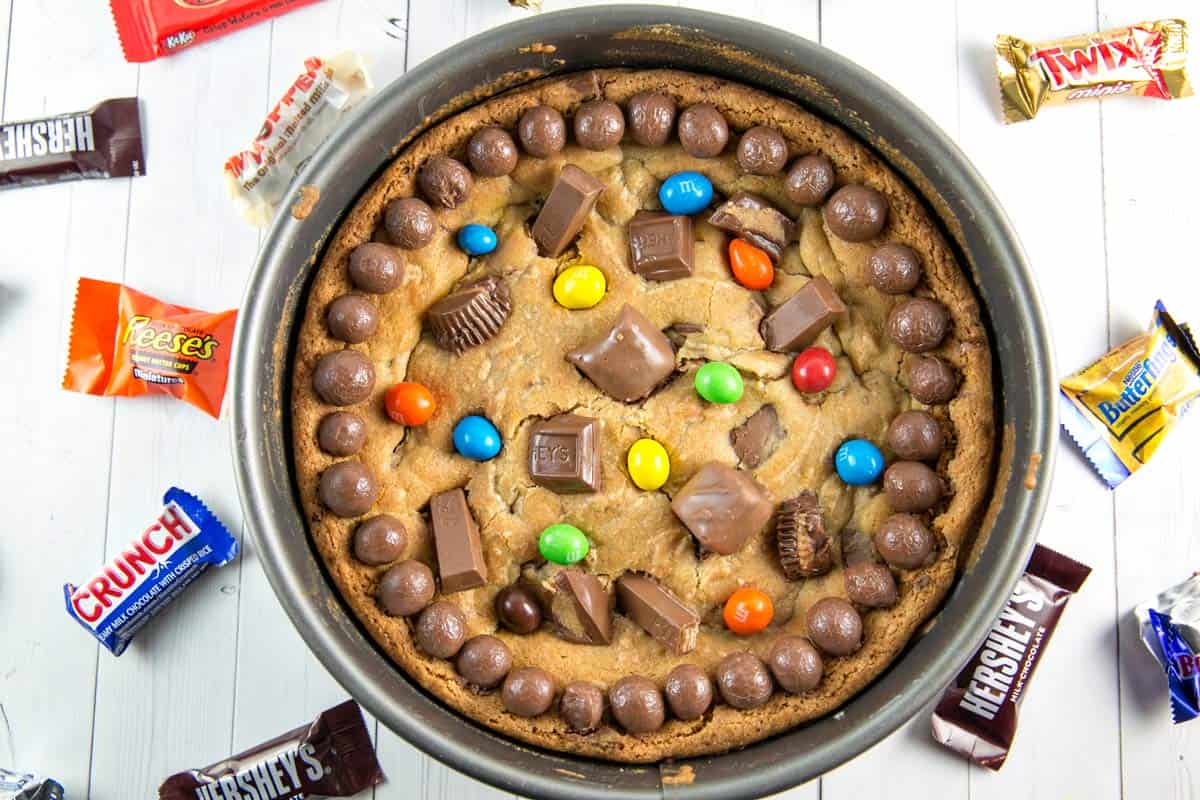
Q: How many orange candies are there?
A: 3